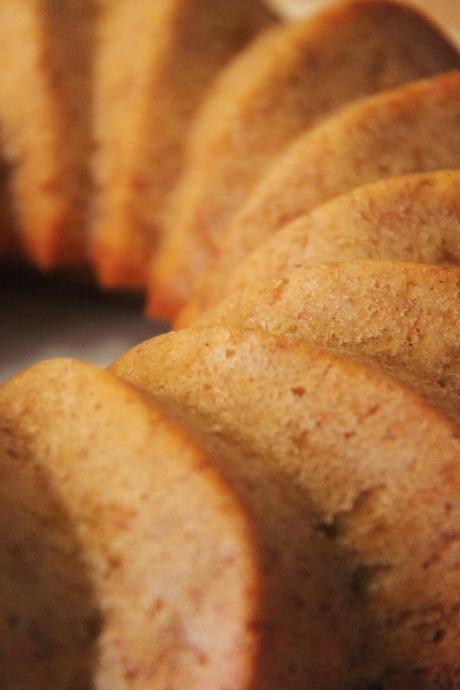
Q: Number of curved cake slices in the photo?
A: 8